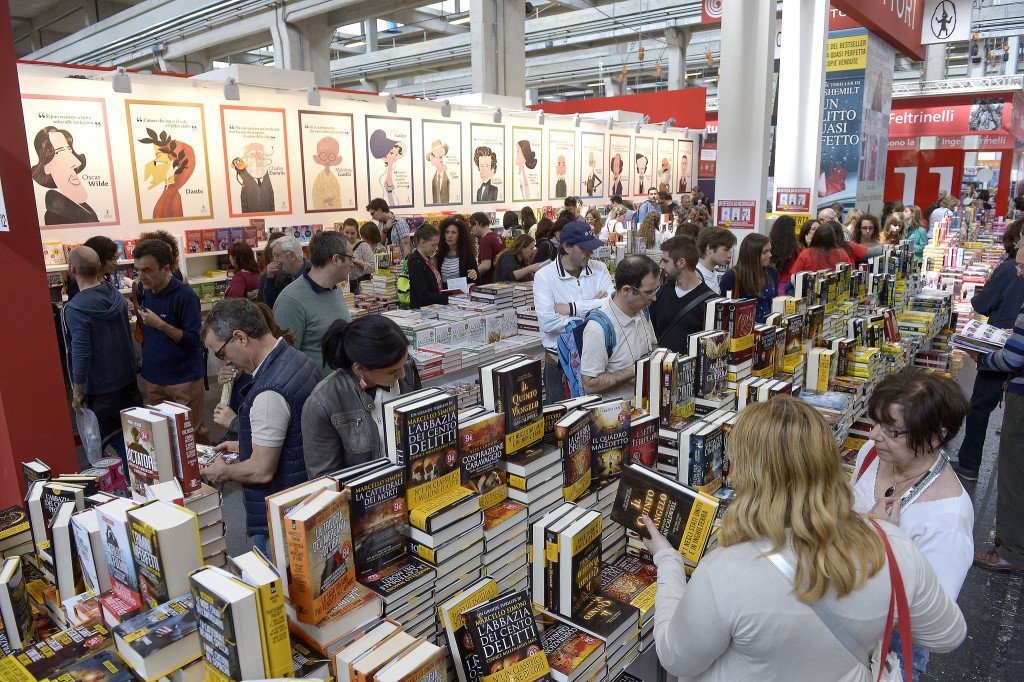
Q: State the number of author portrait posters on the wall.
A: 14